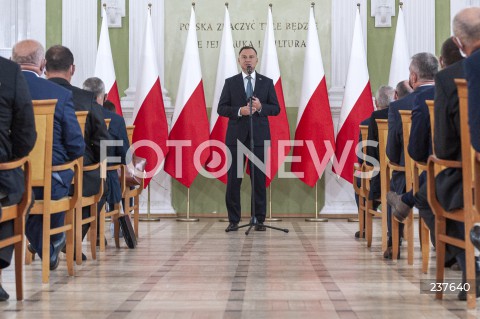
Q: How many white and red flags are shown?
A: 8